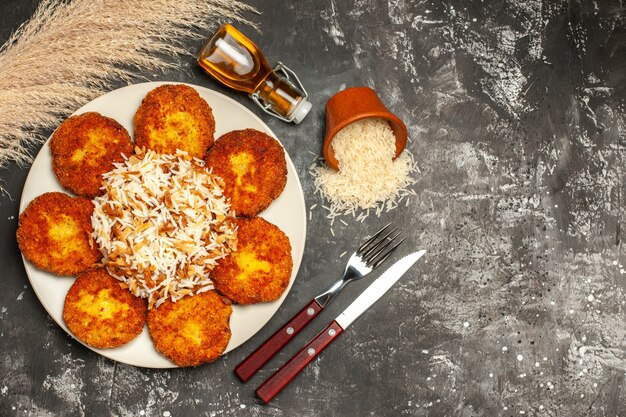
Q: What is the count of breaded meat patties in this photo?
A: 7